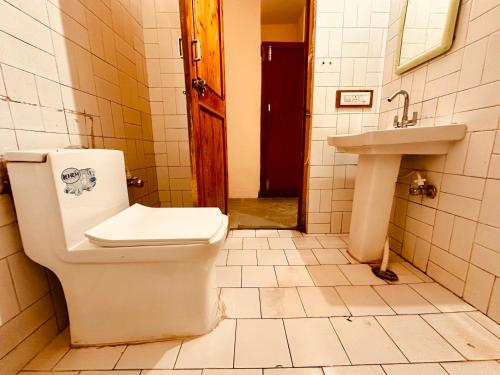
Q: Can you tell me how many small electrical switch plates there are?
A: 1